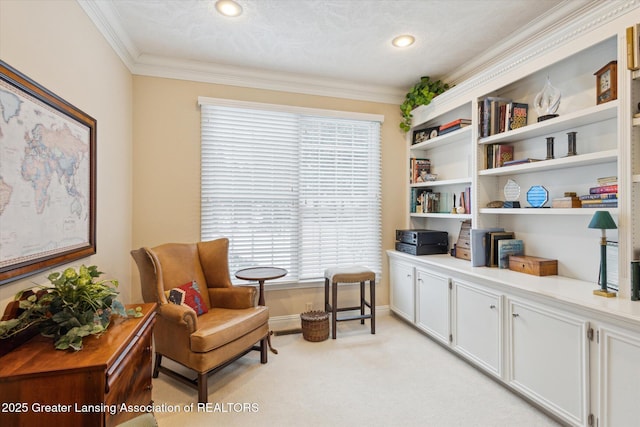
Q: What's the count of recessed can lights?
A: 2